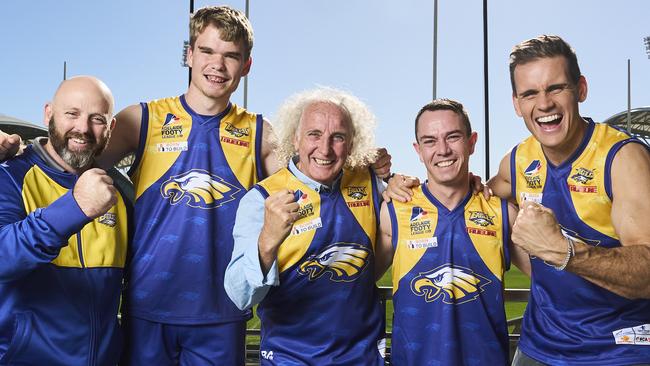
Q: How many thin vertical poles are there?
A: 6